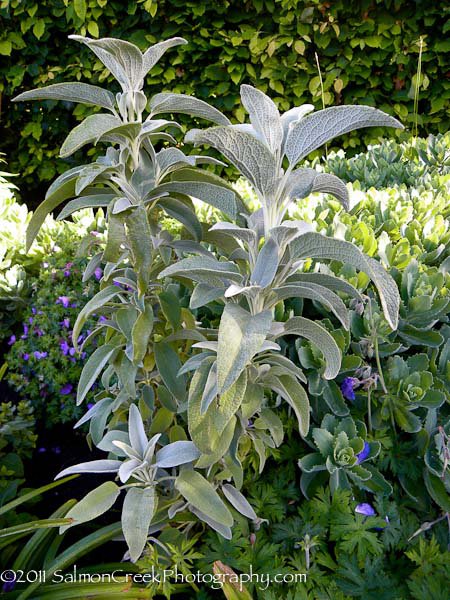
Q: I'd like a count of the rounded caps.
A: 0